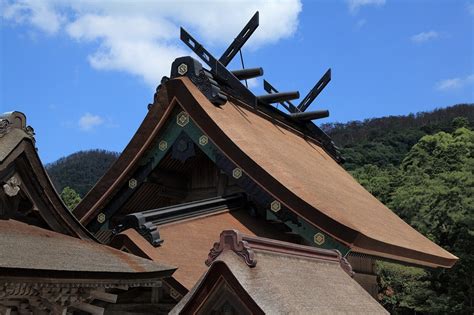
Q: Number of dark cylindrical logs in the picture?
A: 3